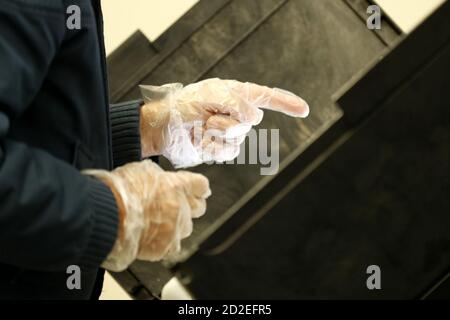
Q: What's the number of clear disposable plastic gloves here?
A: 2